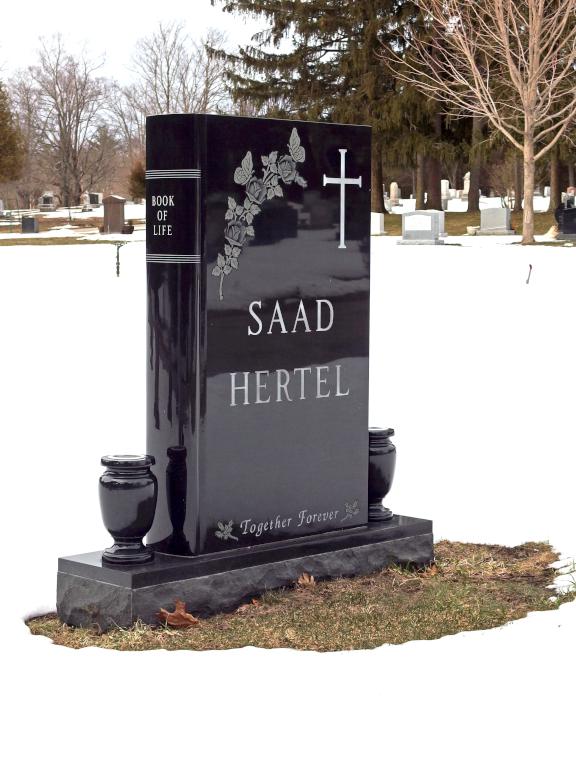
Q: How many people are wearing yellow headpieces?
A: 0